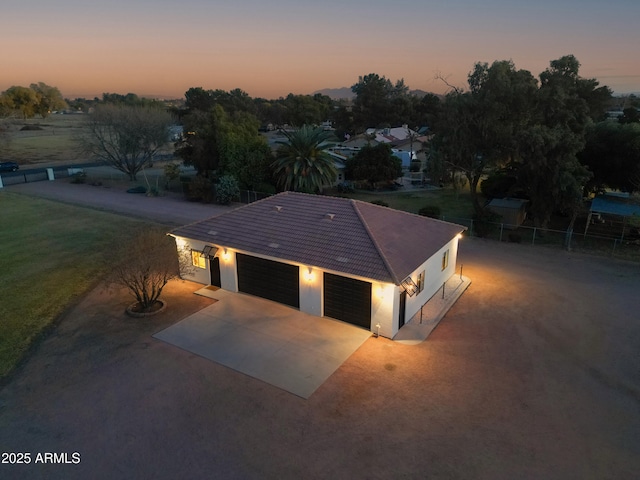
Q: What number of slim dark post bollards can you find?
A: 3